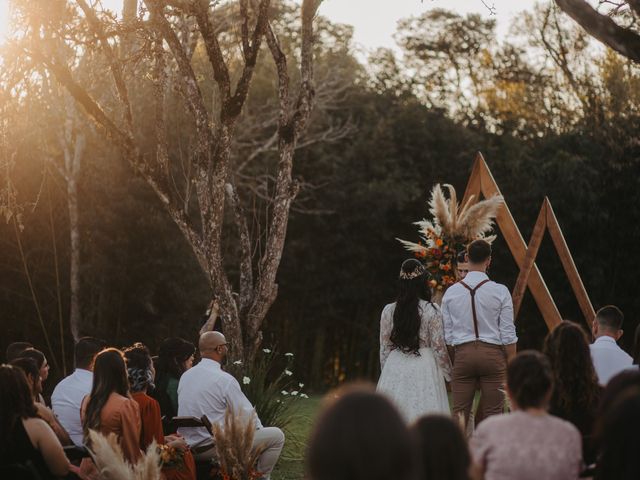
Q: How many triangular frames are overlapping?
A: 2